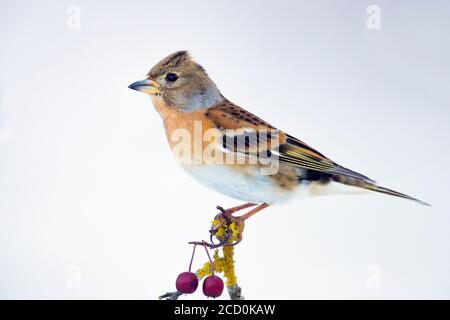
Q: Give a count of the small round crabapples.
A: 2